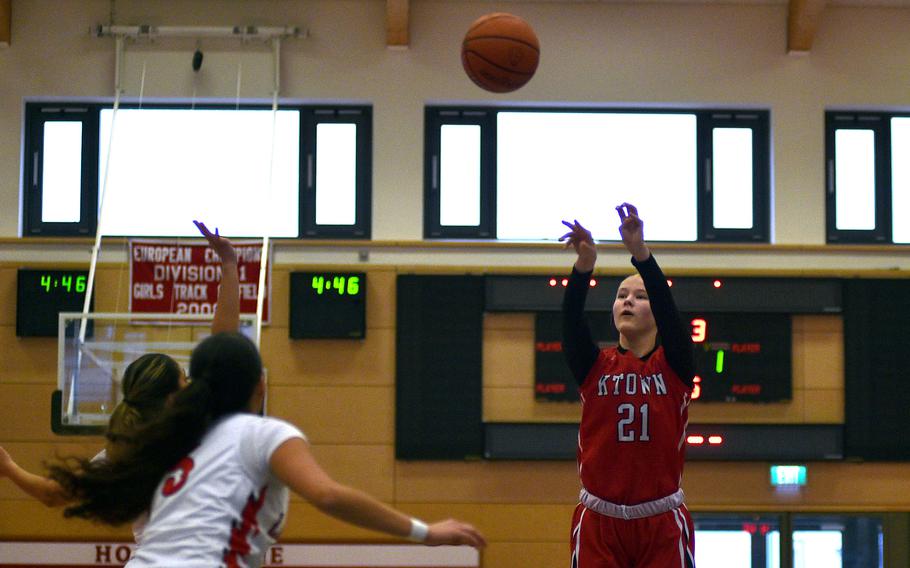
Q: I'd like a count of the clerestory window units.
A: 3